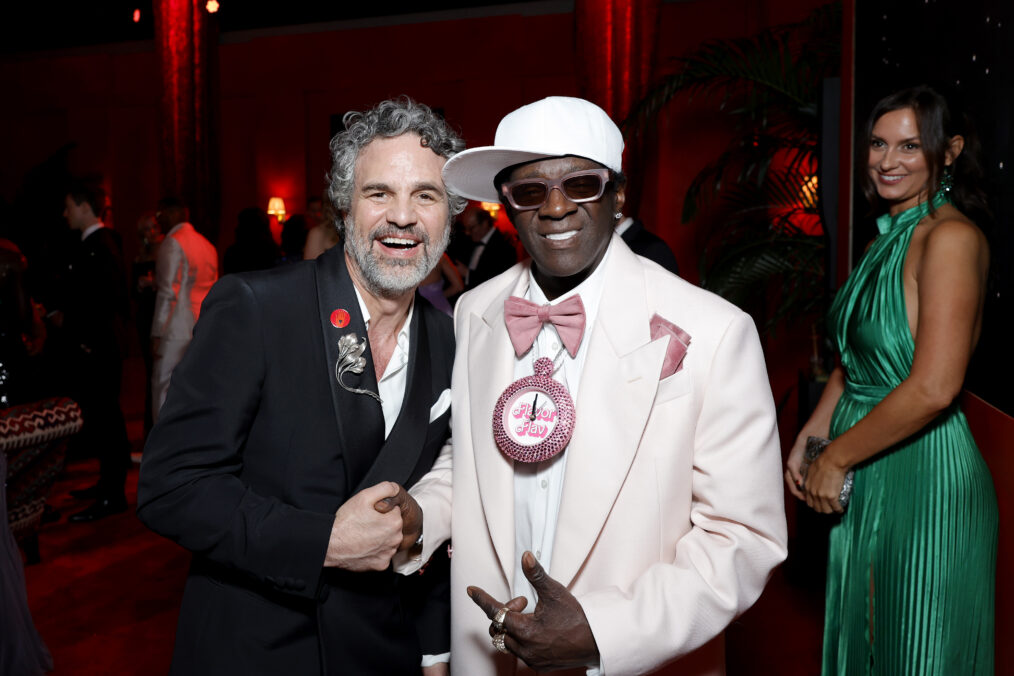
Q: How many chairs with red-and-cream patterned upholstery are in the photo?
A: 1